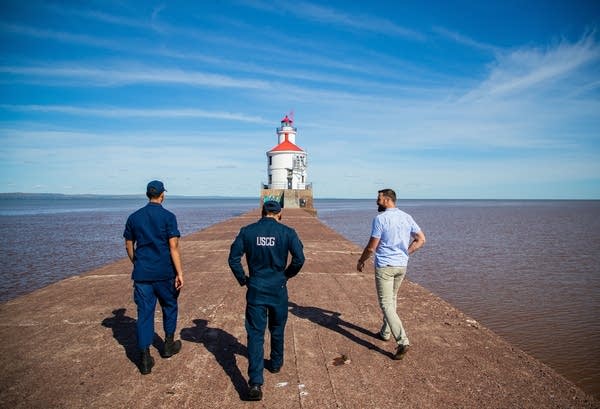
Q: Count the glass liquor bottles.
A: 0